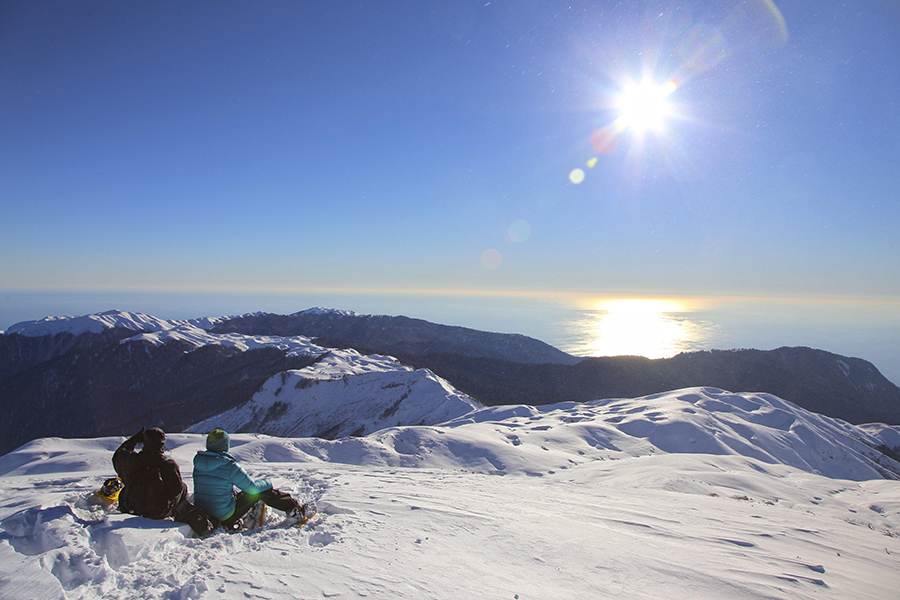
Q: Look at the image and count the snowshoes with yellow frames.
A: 3